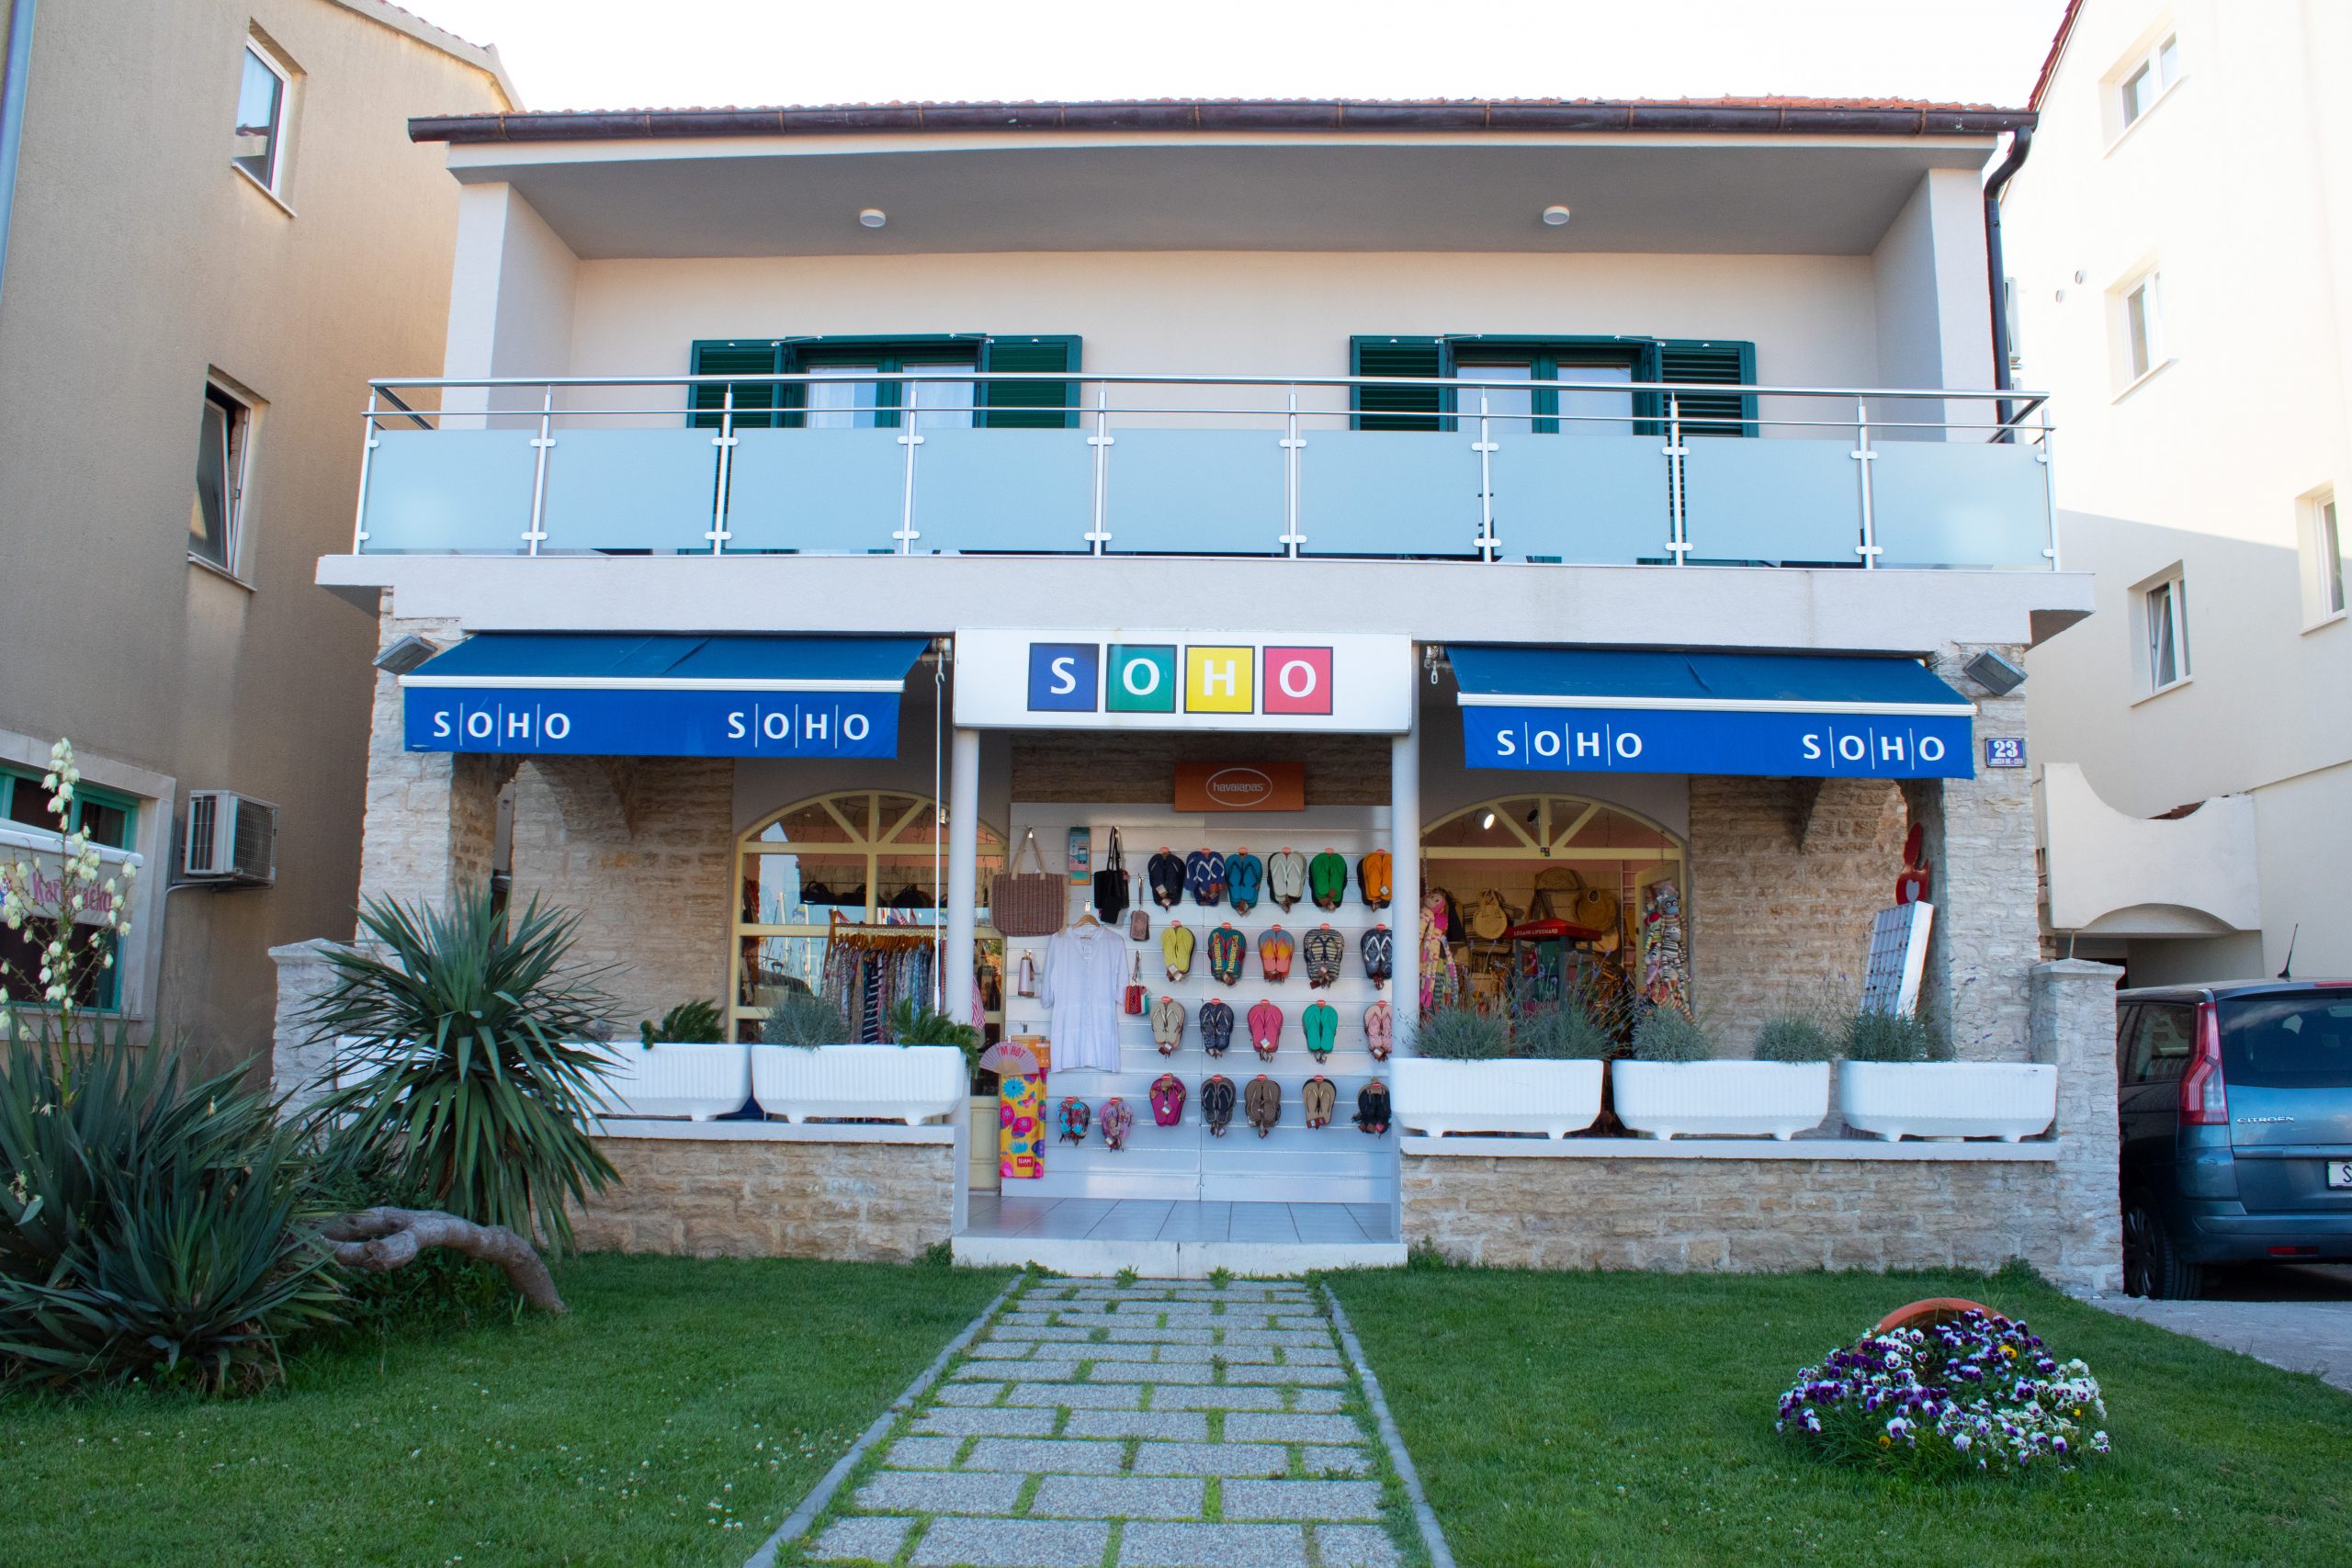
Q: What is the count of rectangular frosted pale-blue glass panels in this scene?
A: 9